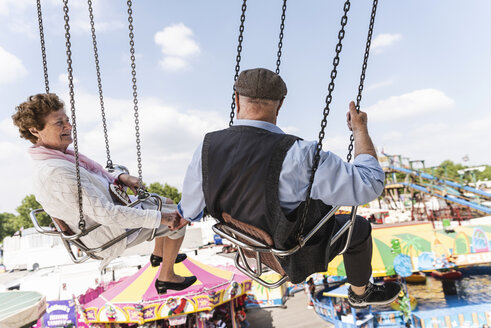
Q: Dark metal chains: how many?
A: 8